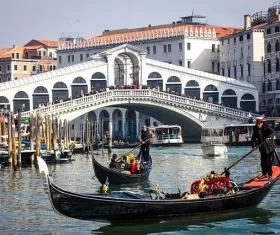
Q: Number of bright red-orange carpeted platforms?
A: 1